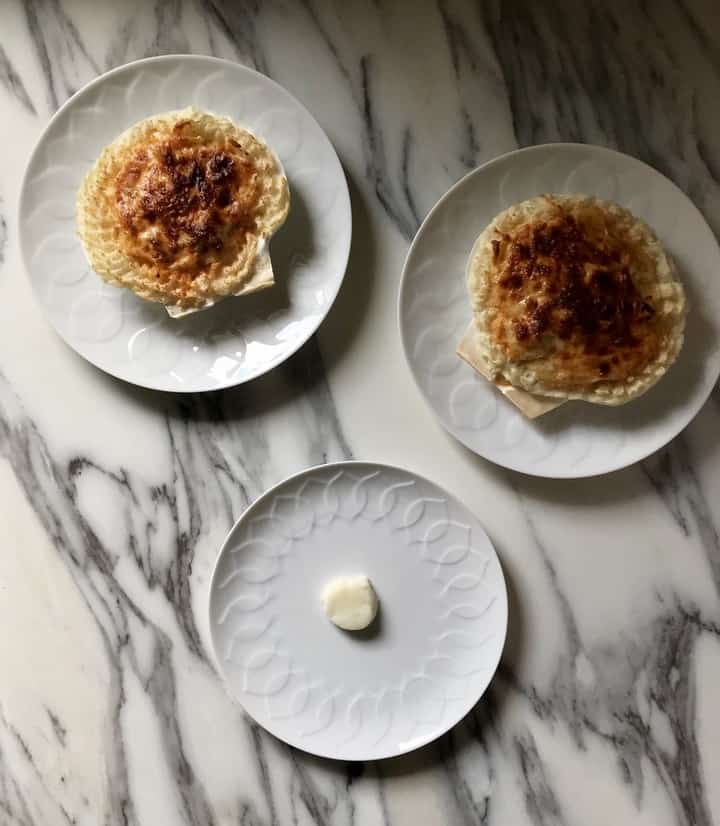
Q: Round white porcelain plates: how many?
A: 3